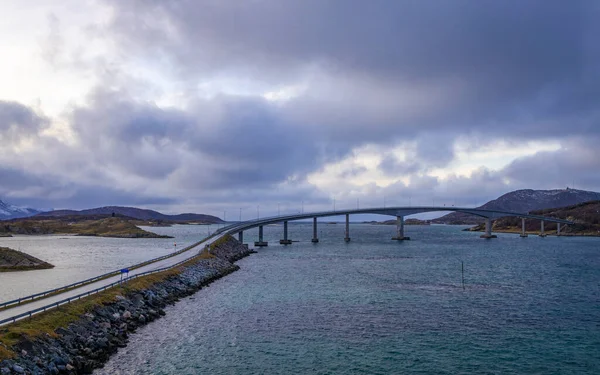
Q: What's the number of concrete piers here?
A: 10